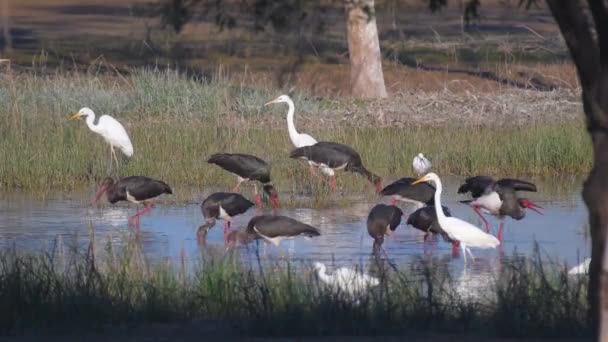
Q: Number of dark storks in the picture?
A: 9